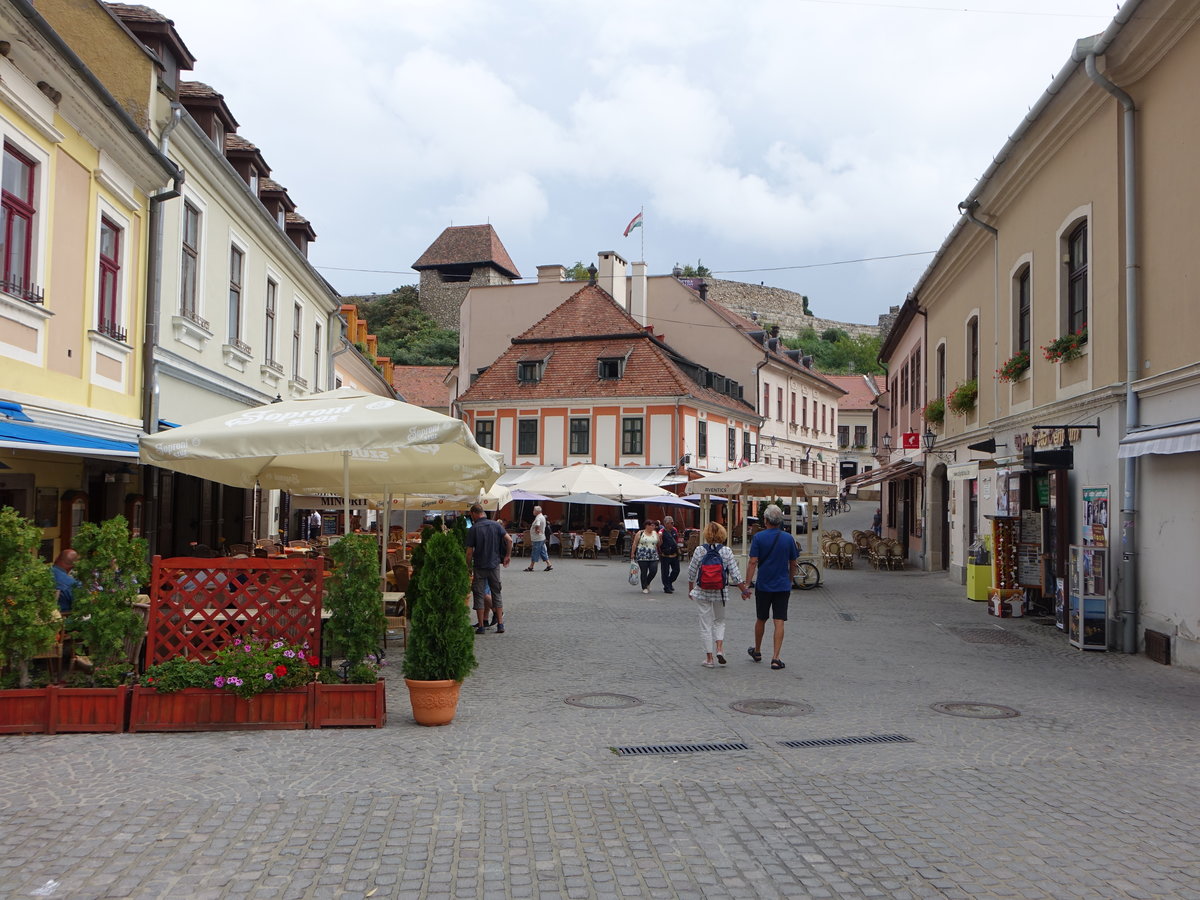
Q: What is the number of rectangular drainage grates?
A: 2